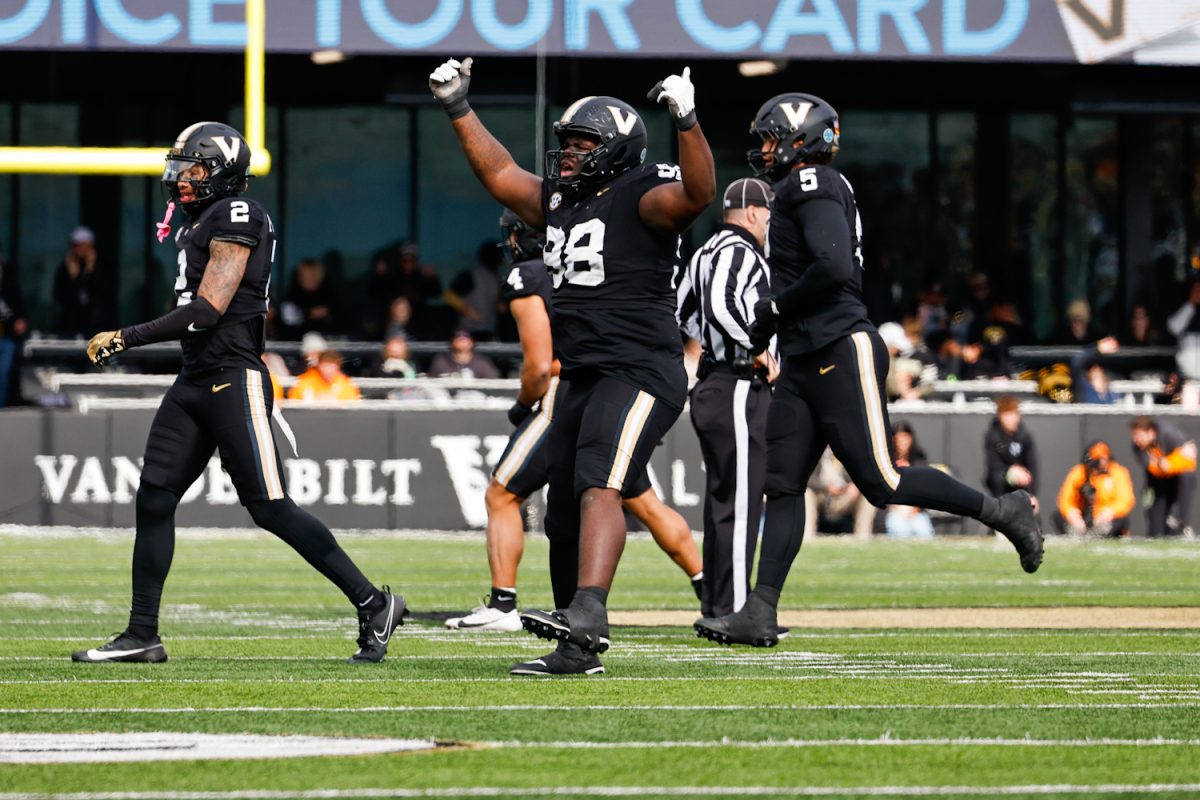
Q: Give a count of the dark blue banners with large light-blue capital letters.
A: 1